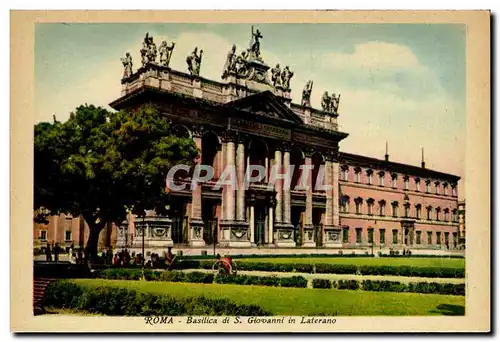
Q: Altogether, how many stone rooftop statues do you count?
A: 13